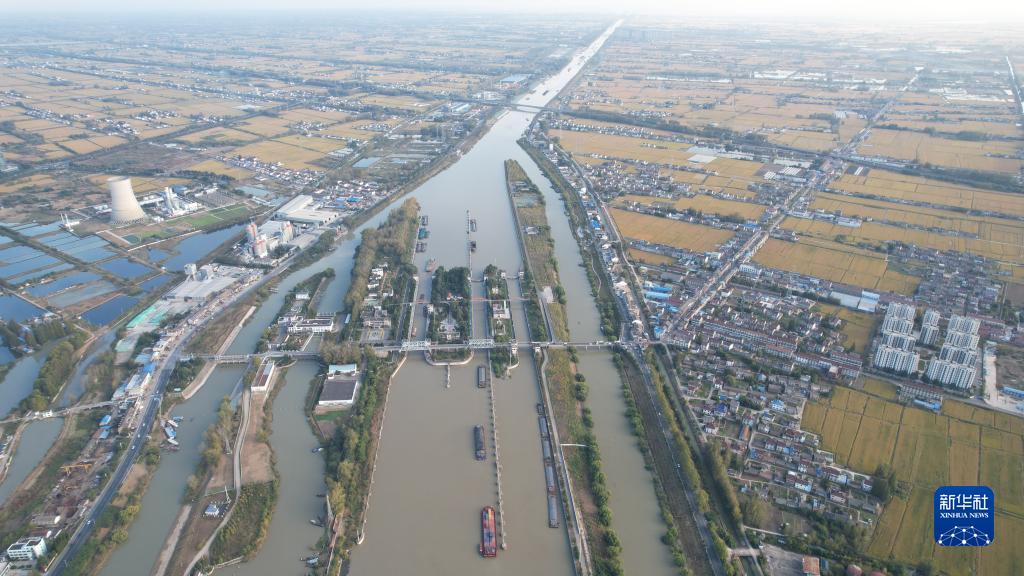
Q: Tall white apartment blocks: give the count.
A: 10